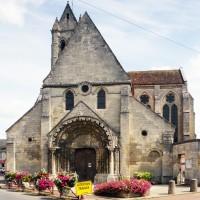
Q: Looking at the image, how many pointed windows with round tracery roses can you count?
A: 2